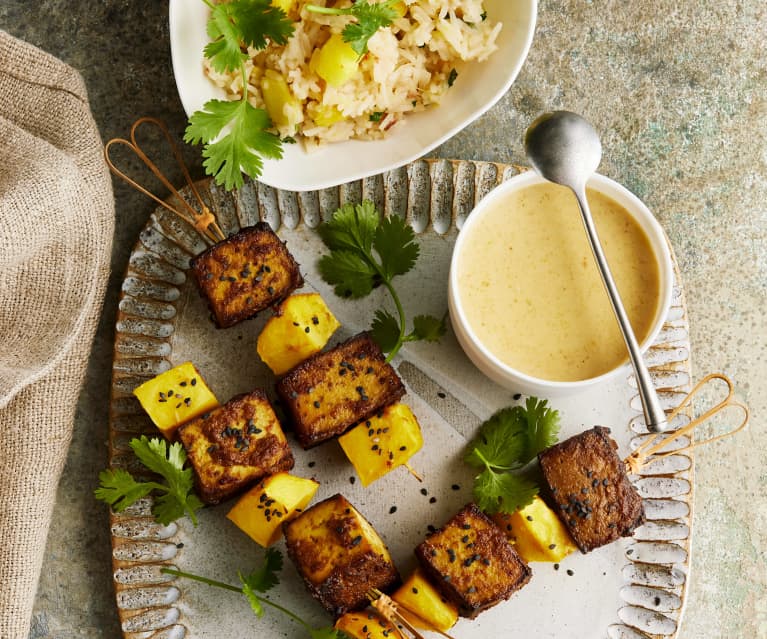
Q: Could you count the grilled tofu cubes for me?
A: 6